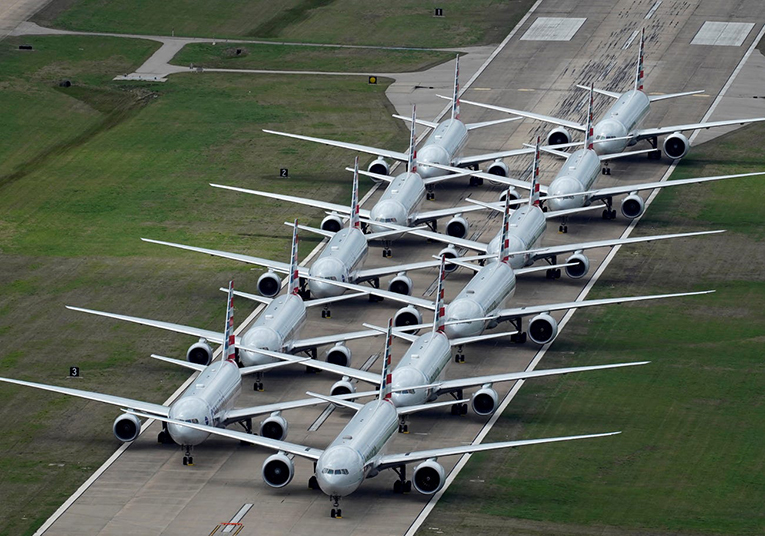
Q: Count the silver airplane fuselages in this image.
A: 11